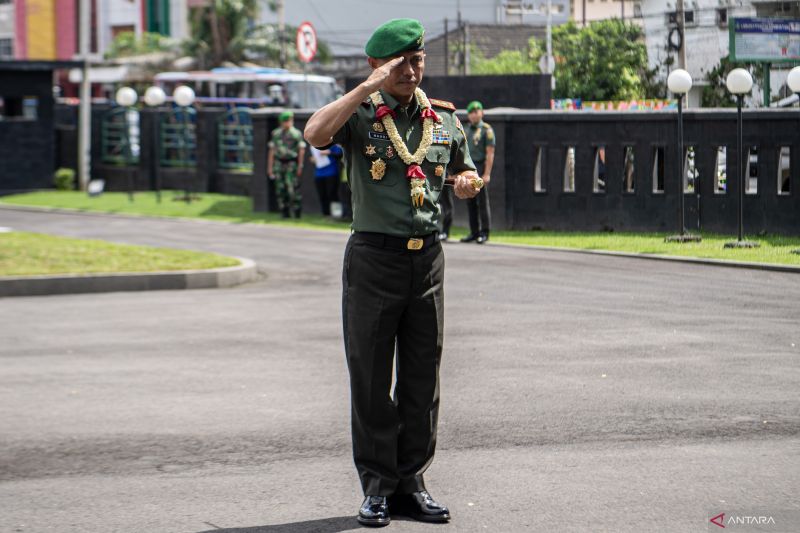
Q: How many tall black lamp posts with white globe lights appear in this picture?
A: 6